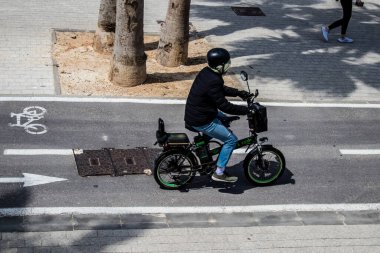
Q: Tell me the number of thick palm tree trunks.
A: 3